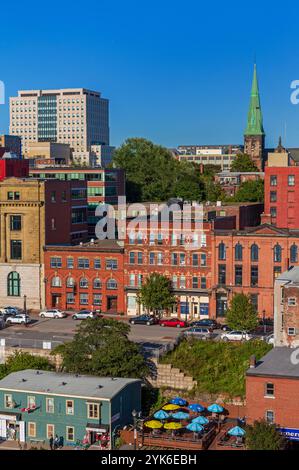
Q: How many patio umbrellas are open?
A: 11